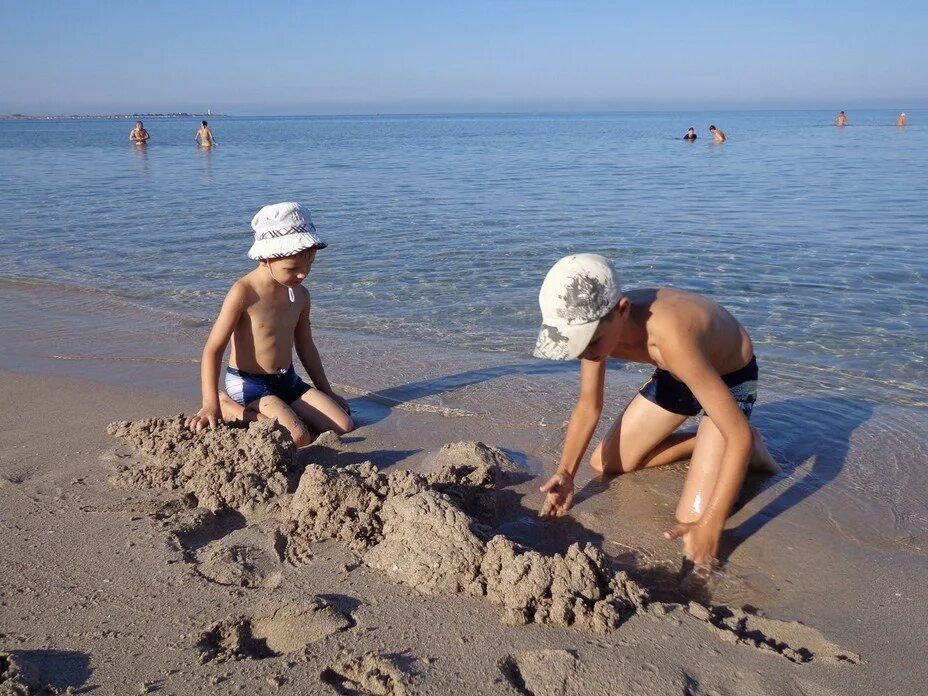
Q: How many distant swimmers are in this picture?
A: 6